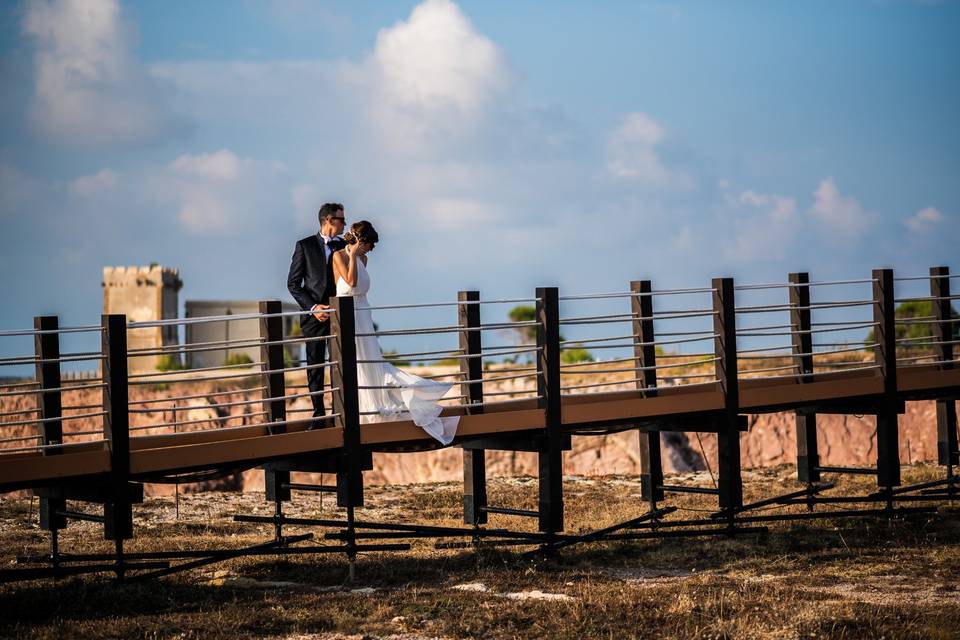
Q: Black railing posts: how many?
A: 11